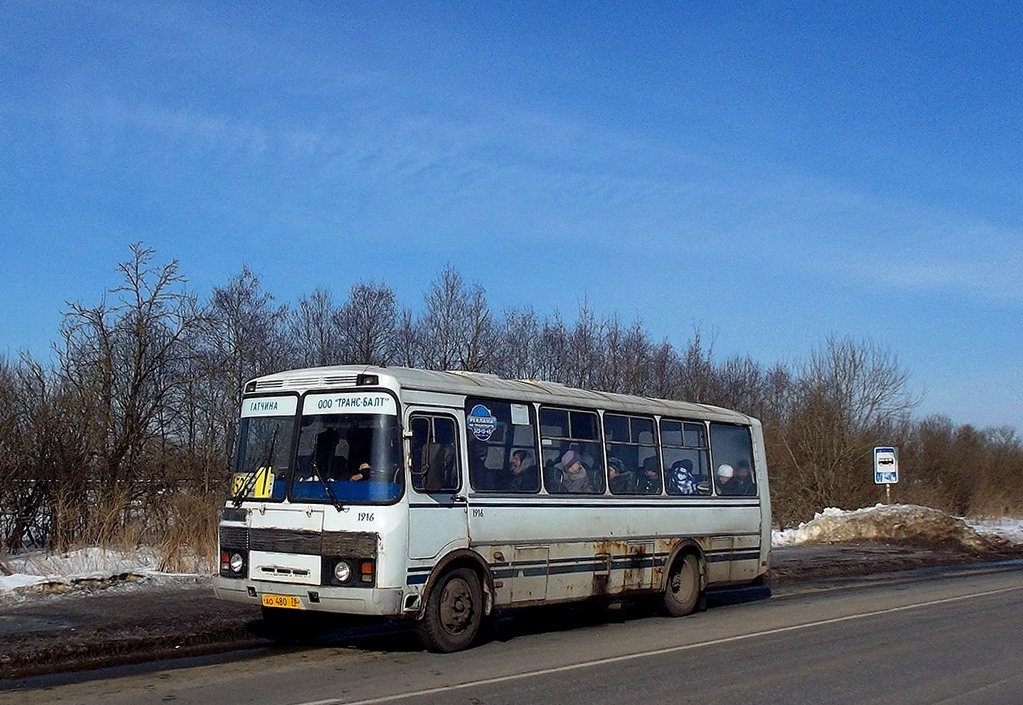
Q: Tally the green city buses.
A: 0